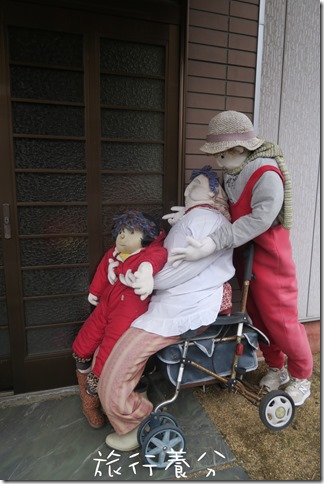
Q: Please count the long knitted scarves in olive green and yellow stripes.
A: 1